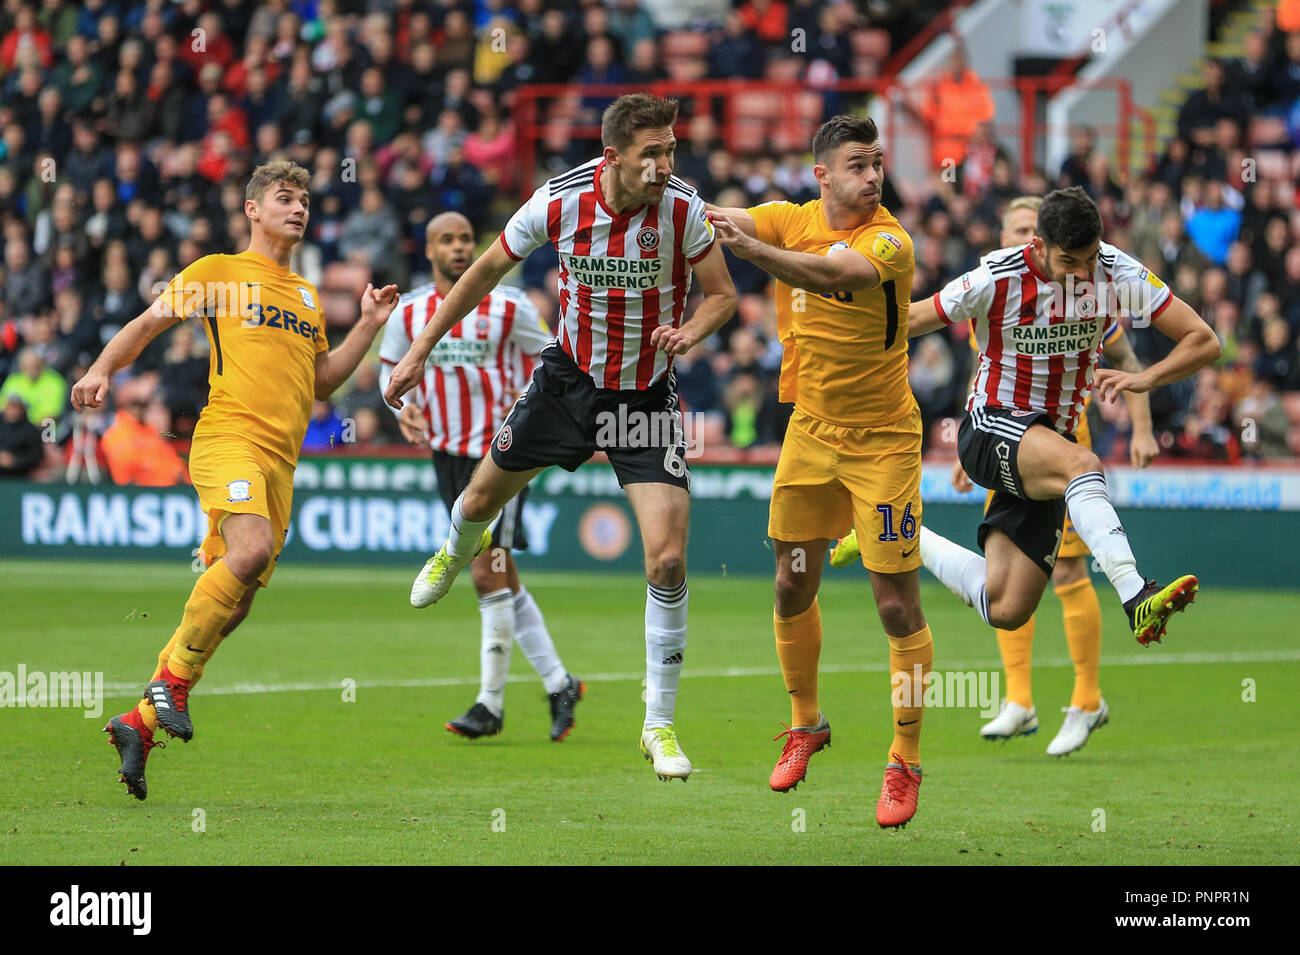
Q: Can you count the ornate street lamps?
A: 0